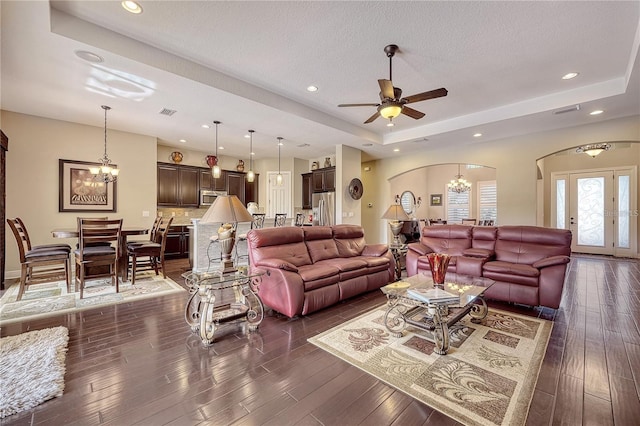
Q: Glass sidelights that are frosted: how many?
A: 2